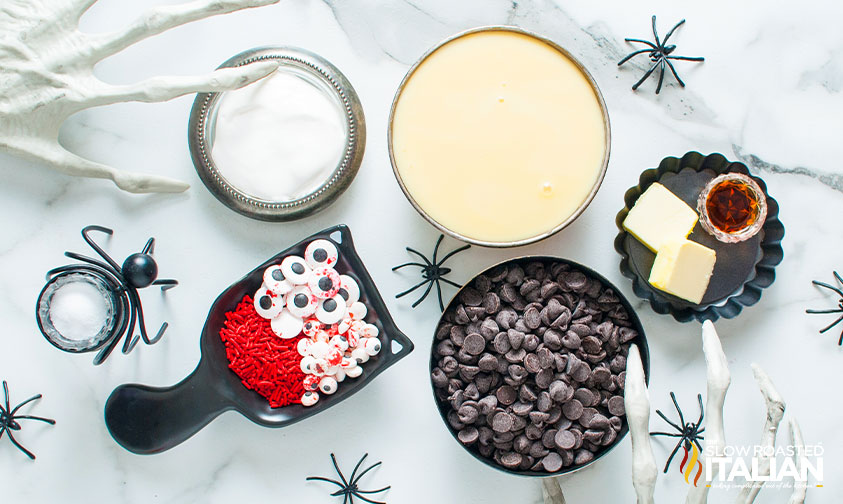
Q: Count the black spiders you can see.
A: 7